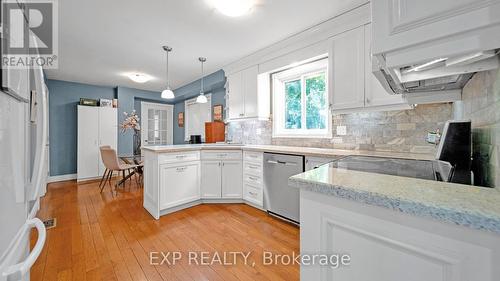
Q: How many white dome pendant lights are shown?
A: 2